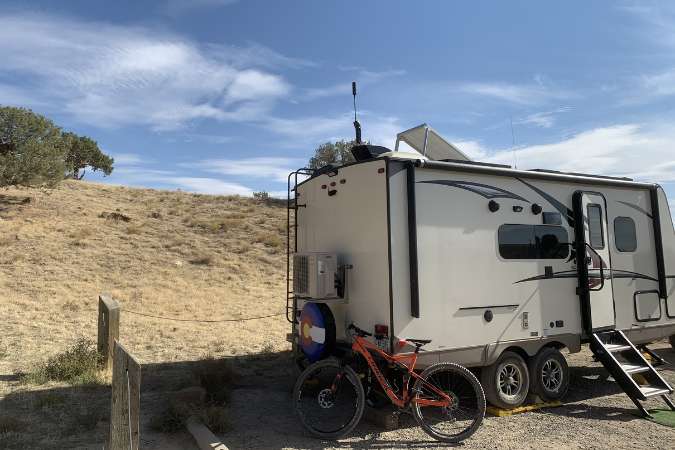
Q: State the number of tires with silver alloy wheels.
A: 2